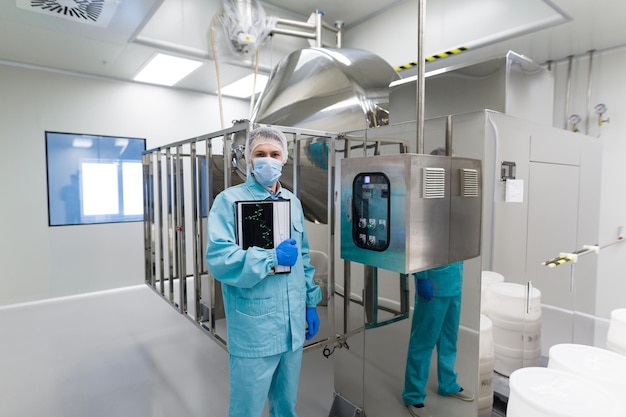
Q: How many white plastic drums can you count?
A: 6